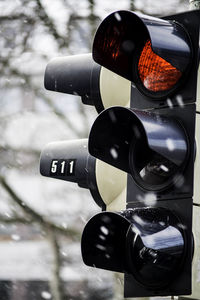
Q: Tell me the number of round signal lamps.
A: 3